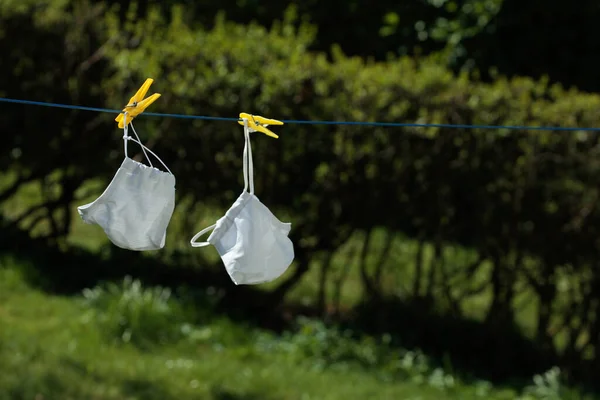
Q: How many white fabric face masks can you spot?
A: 2